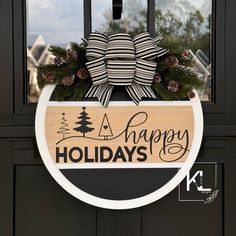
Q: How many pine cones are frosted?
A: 10